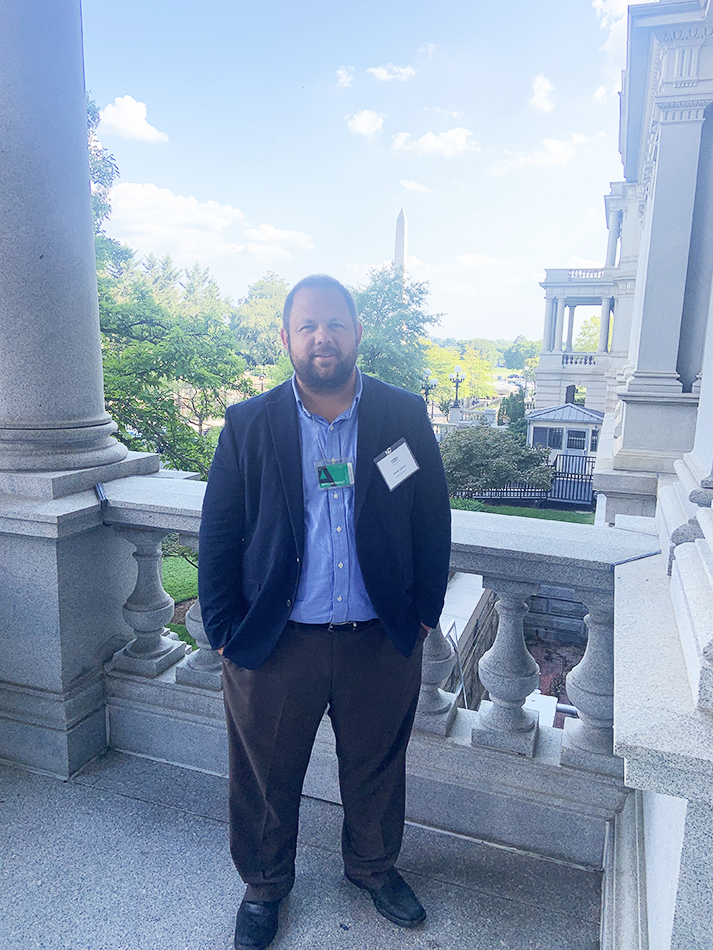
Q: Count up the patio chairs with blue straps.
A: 0